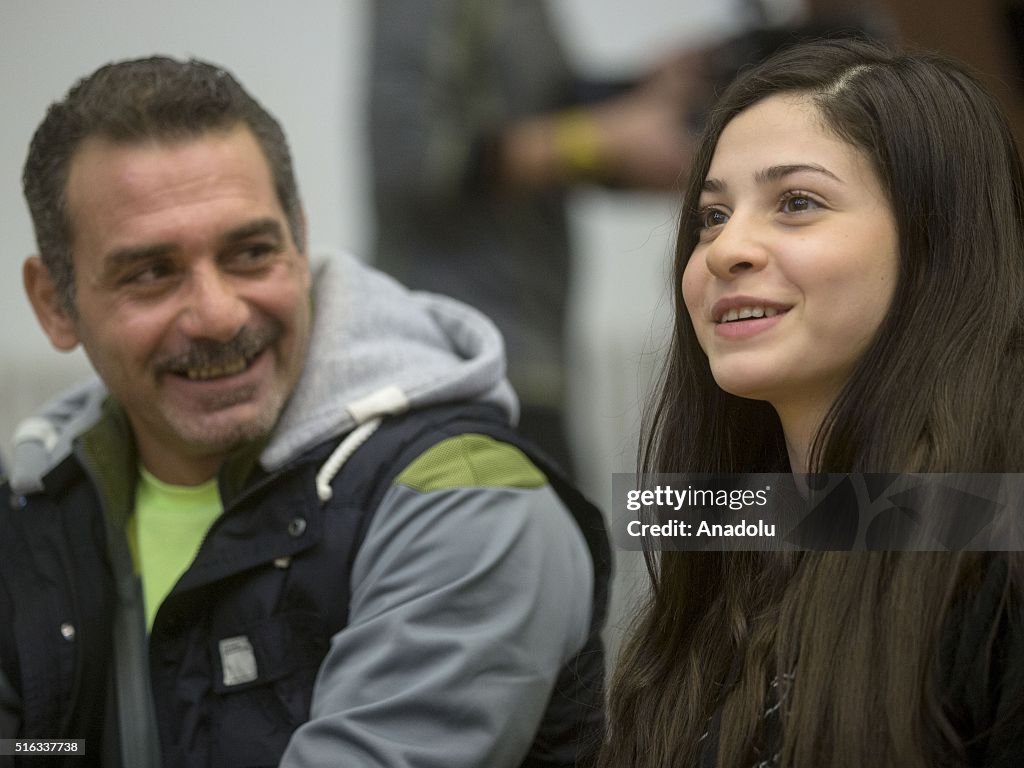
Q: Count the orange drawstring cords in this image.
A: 0